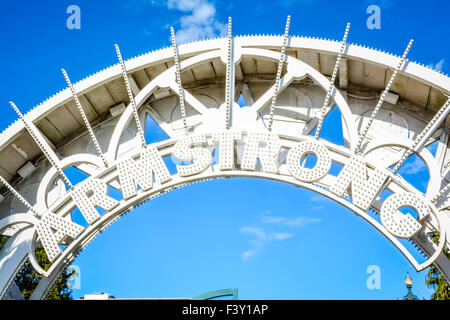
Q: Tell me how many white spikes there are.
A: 11